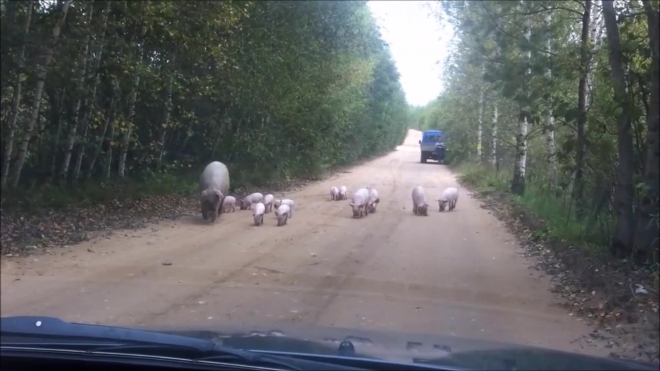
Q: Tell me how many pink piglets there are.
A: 12